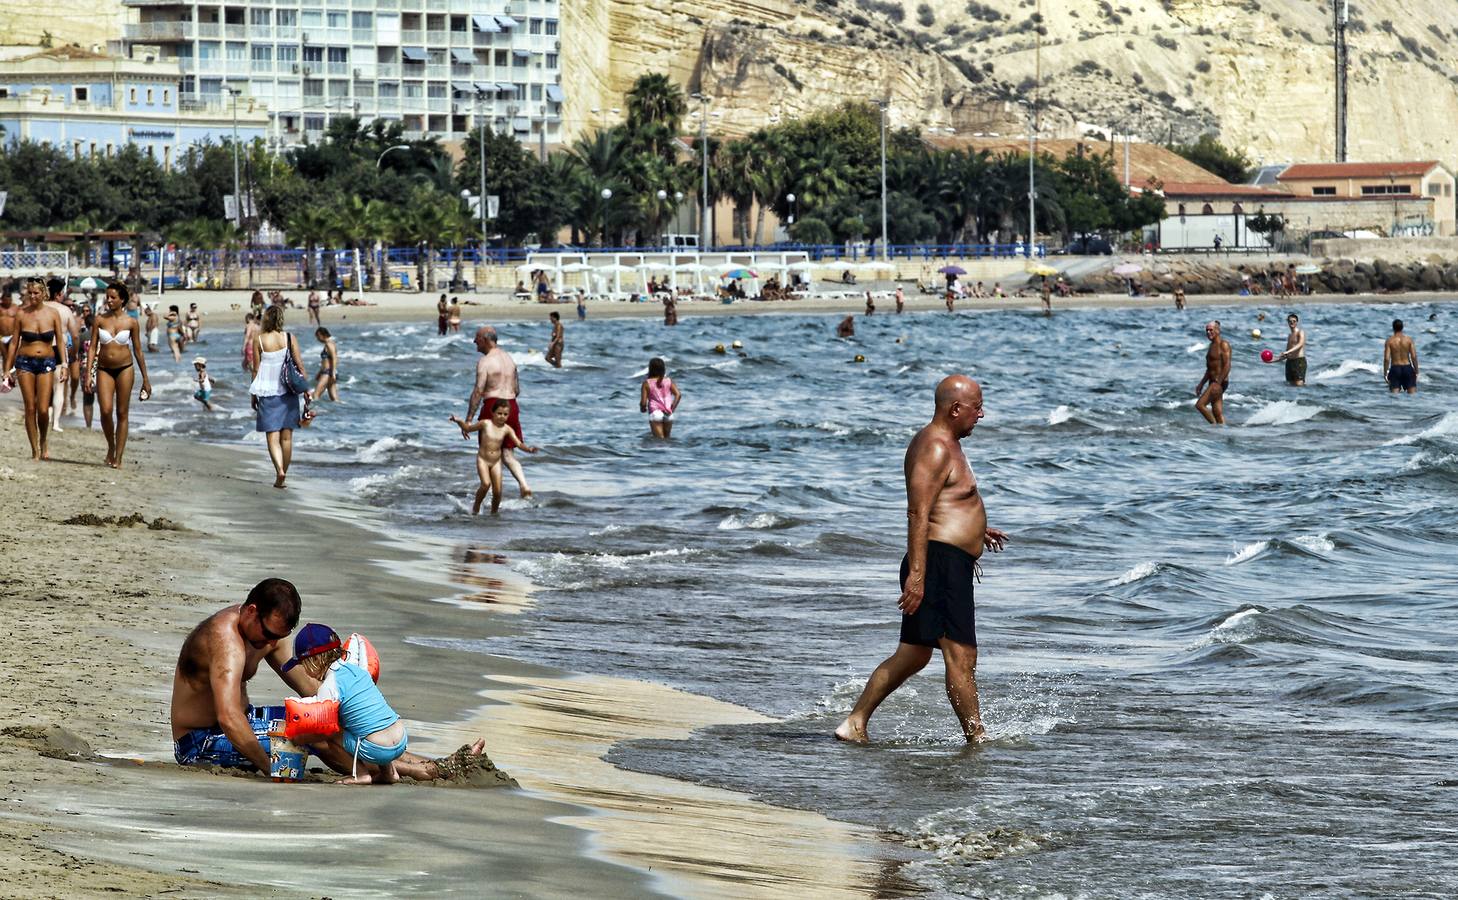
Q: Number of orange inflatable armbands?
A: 2